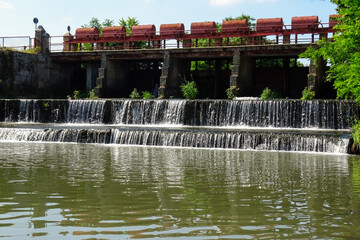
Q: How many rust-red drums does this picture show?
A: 9